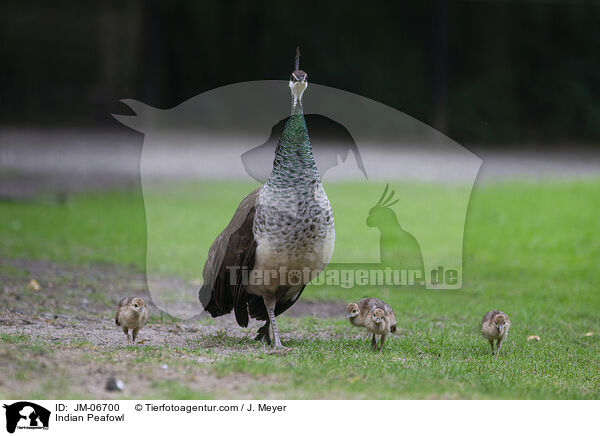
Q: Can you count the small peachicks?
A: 4